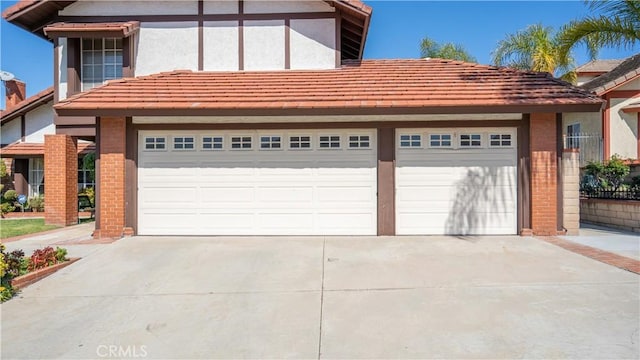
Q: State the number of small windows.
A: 12